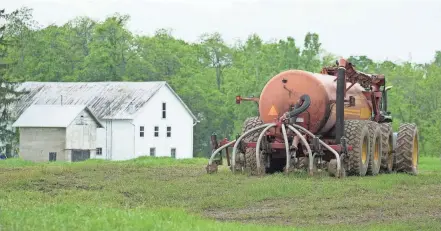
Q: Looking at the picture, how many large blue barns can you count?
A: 0